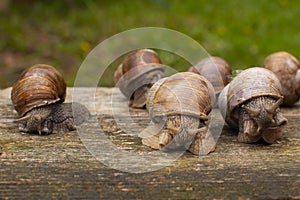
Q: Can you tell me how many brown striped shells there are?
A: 6